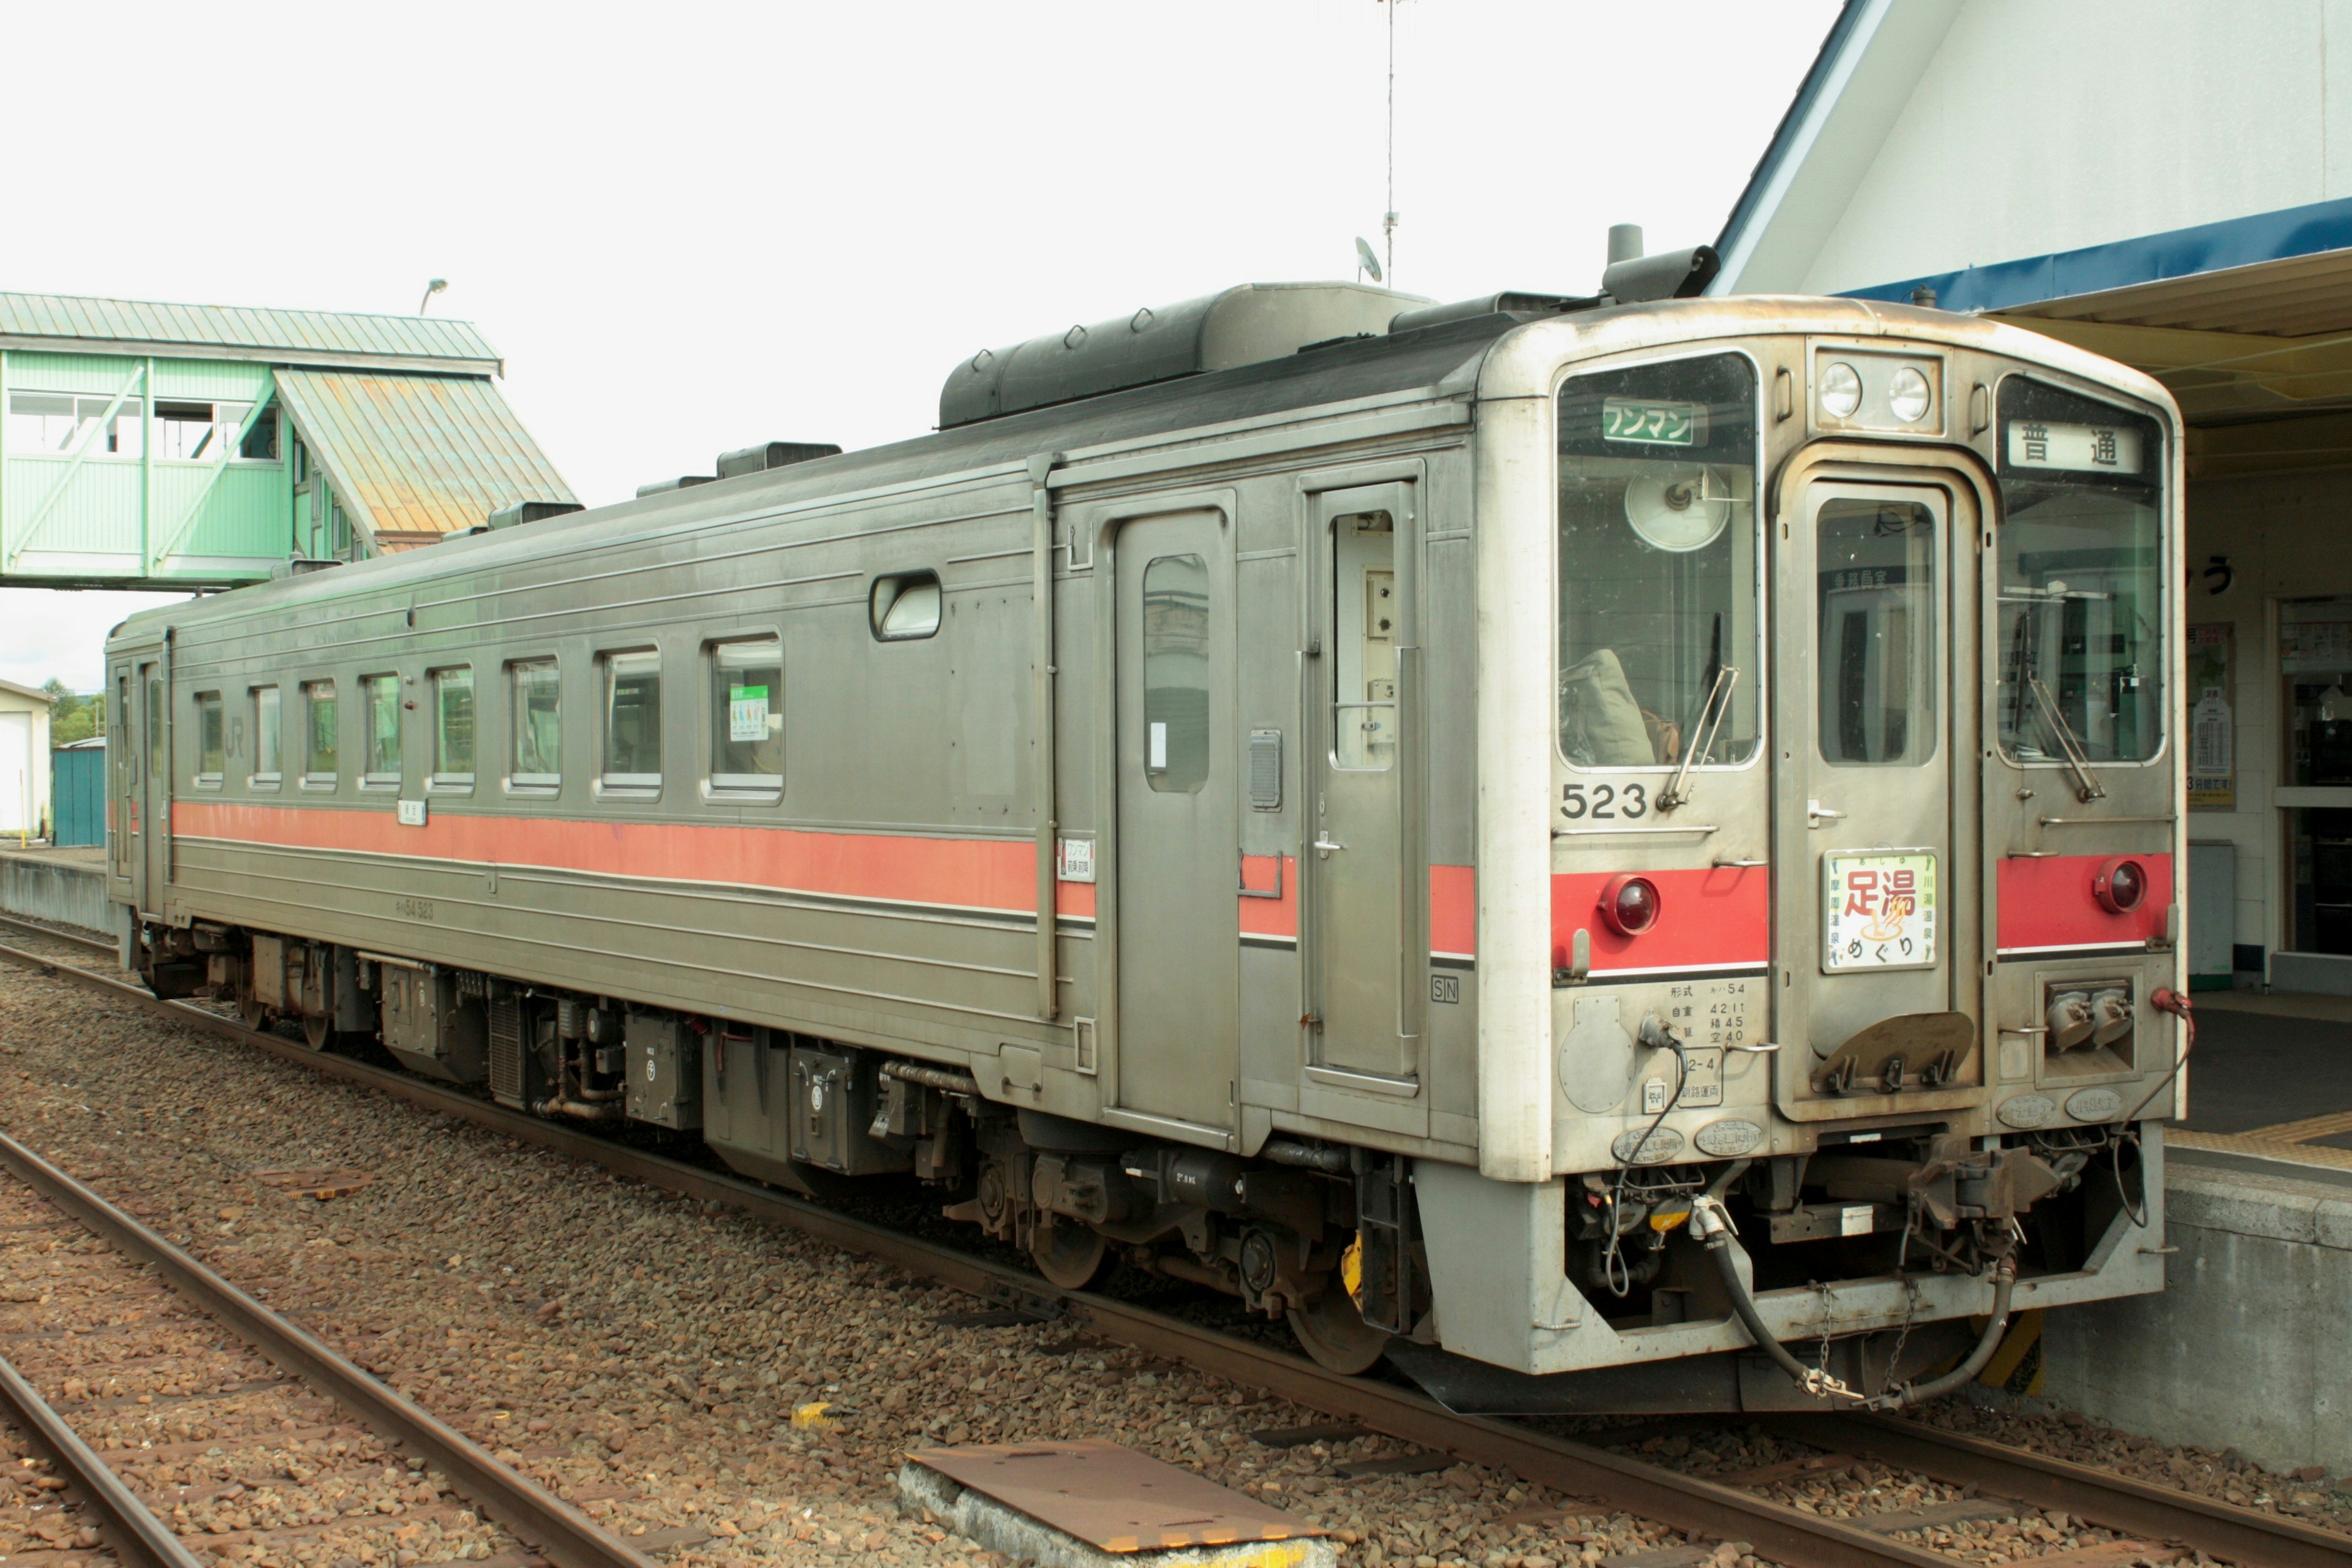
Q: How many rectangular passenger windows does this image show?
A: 8